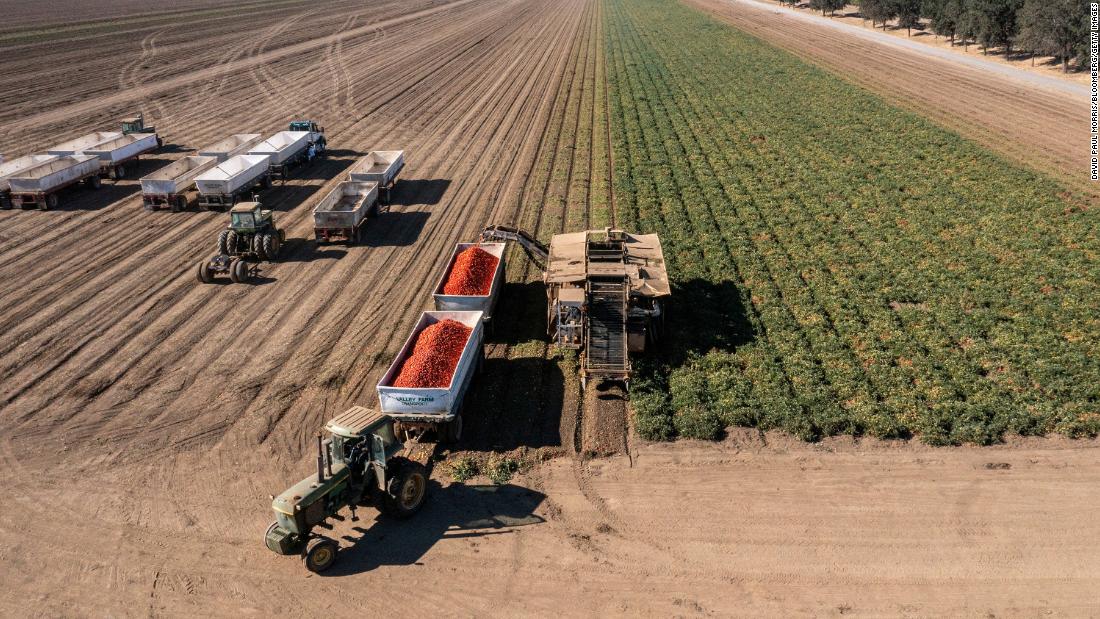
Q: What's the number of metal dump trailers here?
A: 12